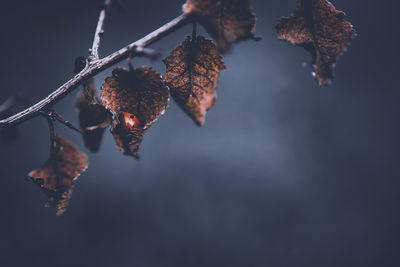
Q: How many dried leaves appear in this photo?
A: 6